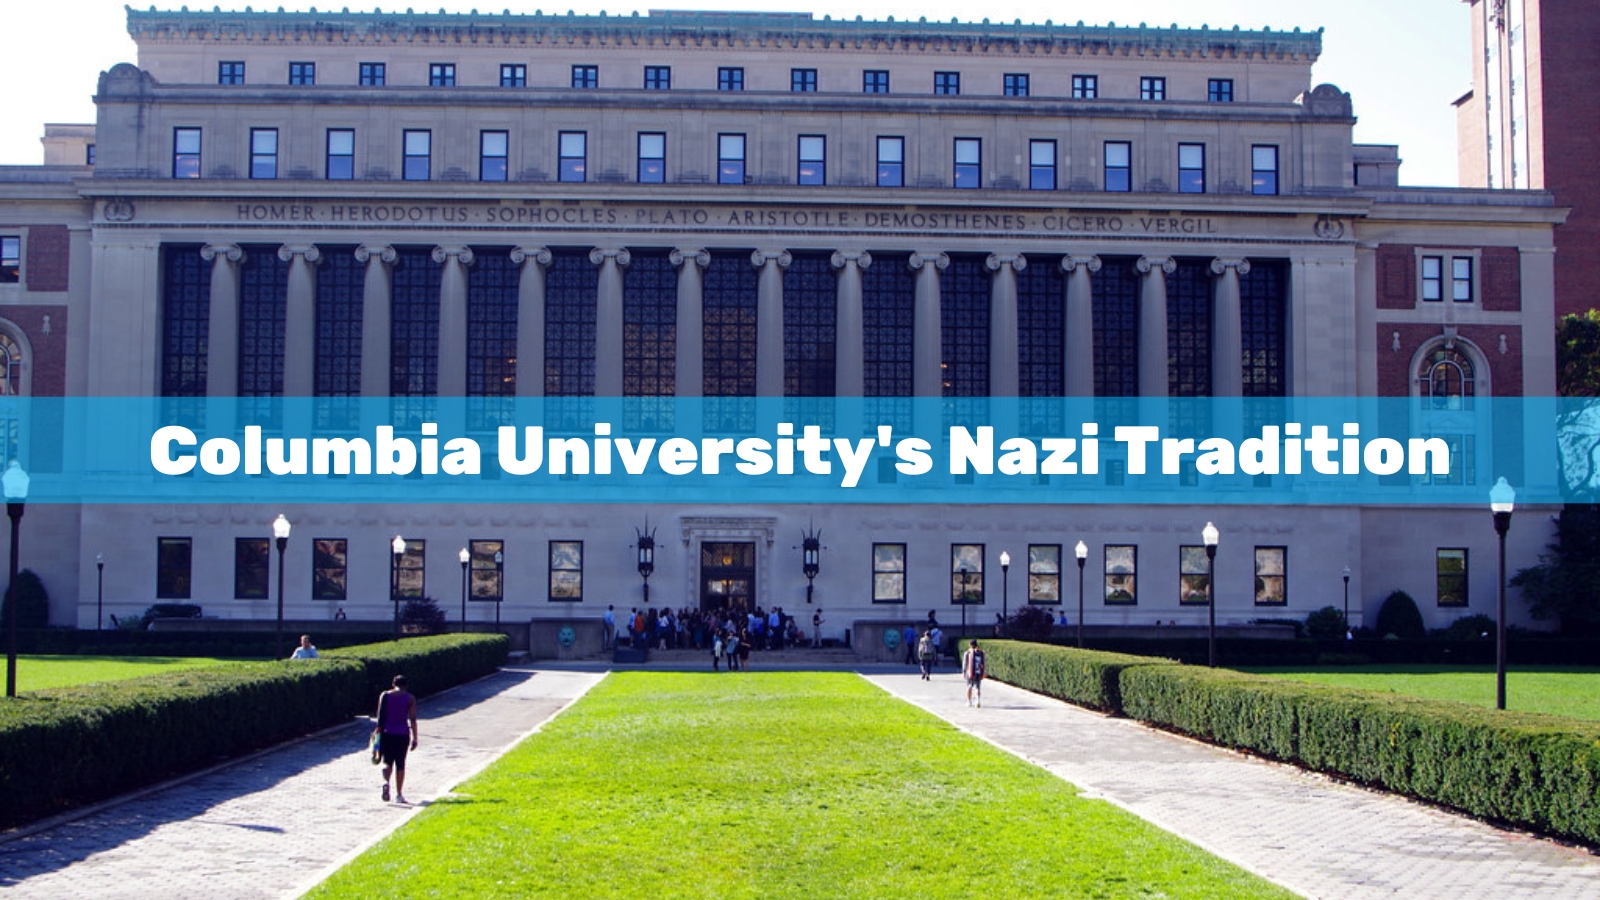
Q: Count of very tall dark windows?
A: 15